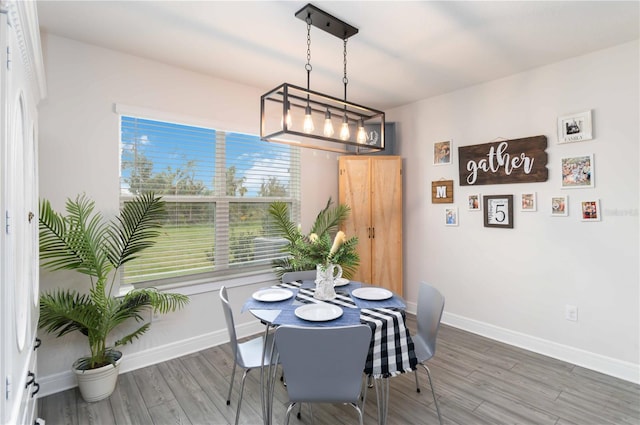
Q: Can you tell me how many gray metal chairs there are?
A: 4